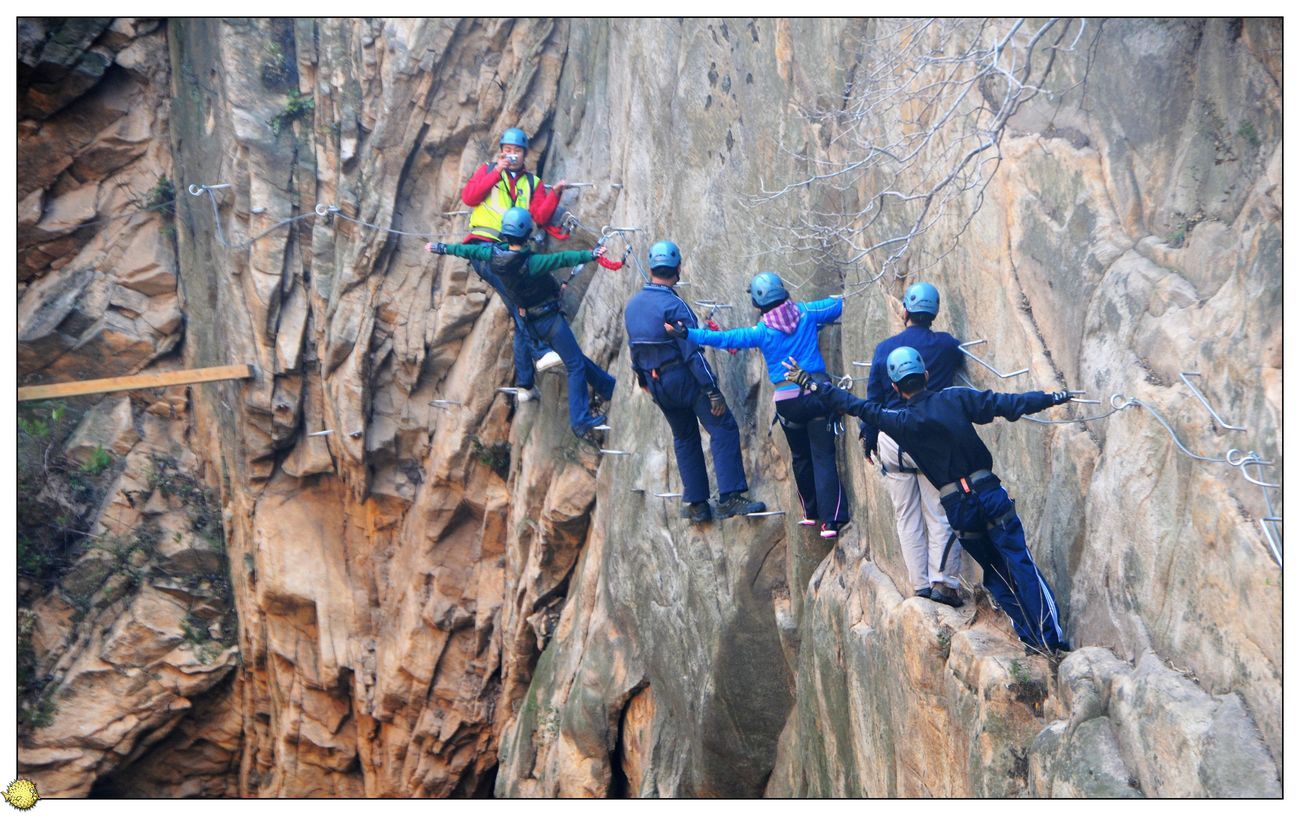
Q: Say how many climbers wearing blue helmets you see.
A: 6